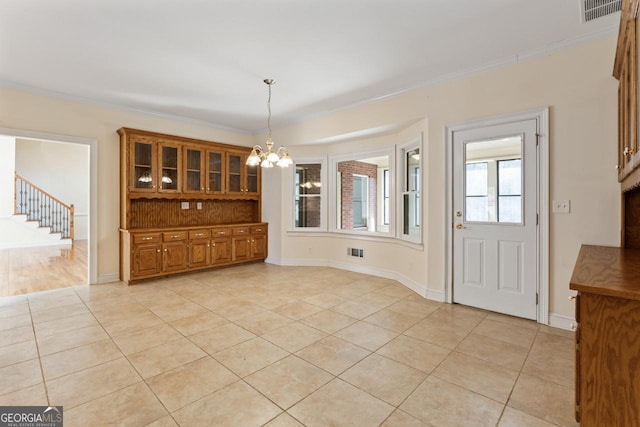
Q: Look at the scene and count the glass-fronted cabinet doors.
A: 6